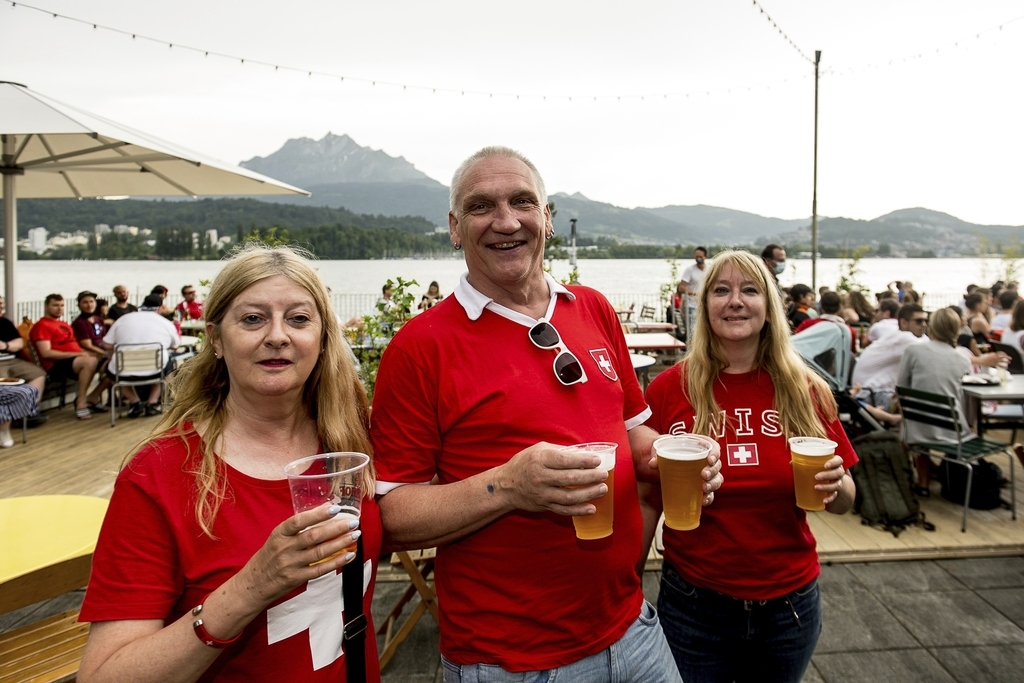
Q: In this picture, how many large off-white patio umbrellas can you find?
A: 1